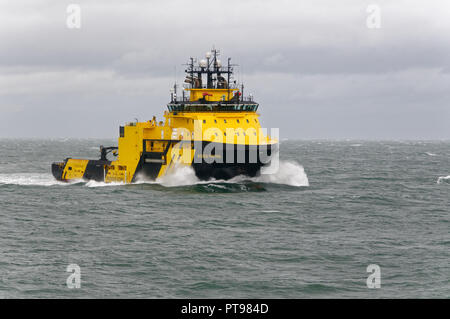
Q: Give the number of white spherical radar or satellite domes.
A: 3